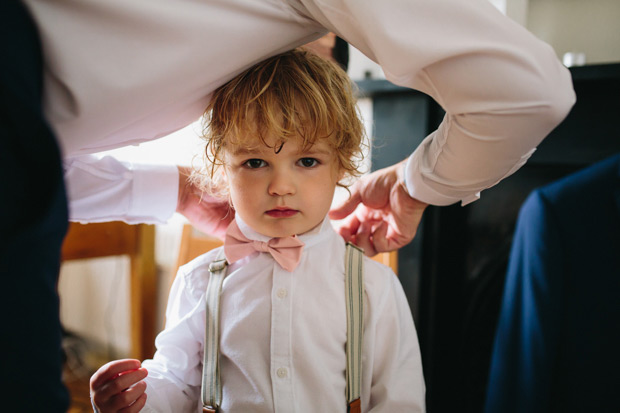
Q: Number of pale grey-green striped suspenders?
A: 2